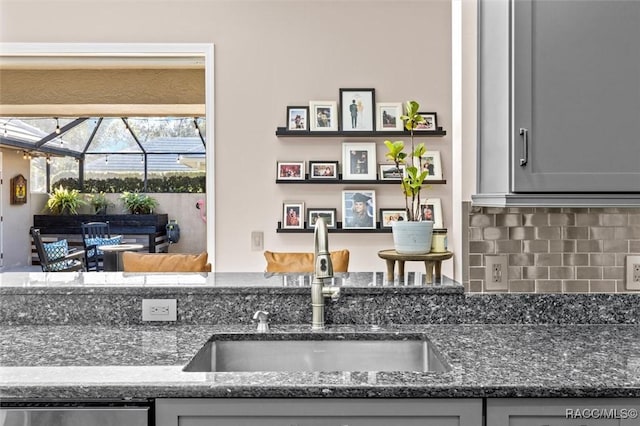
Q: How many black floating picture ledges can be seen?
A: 3